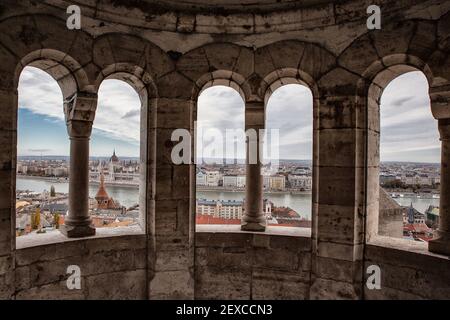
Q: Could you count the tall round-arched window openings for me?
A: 5